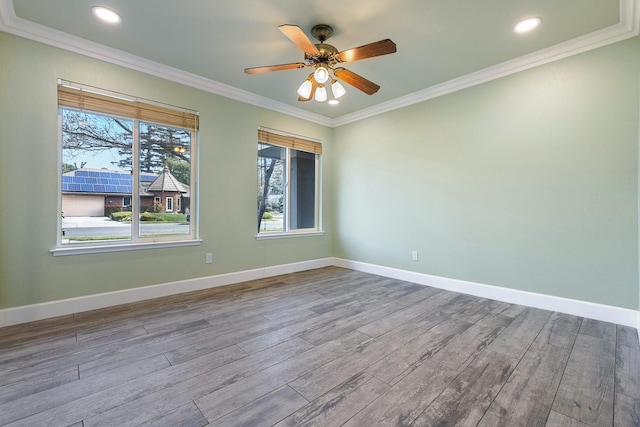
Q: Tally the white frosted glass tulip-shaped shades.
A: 4